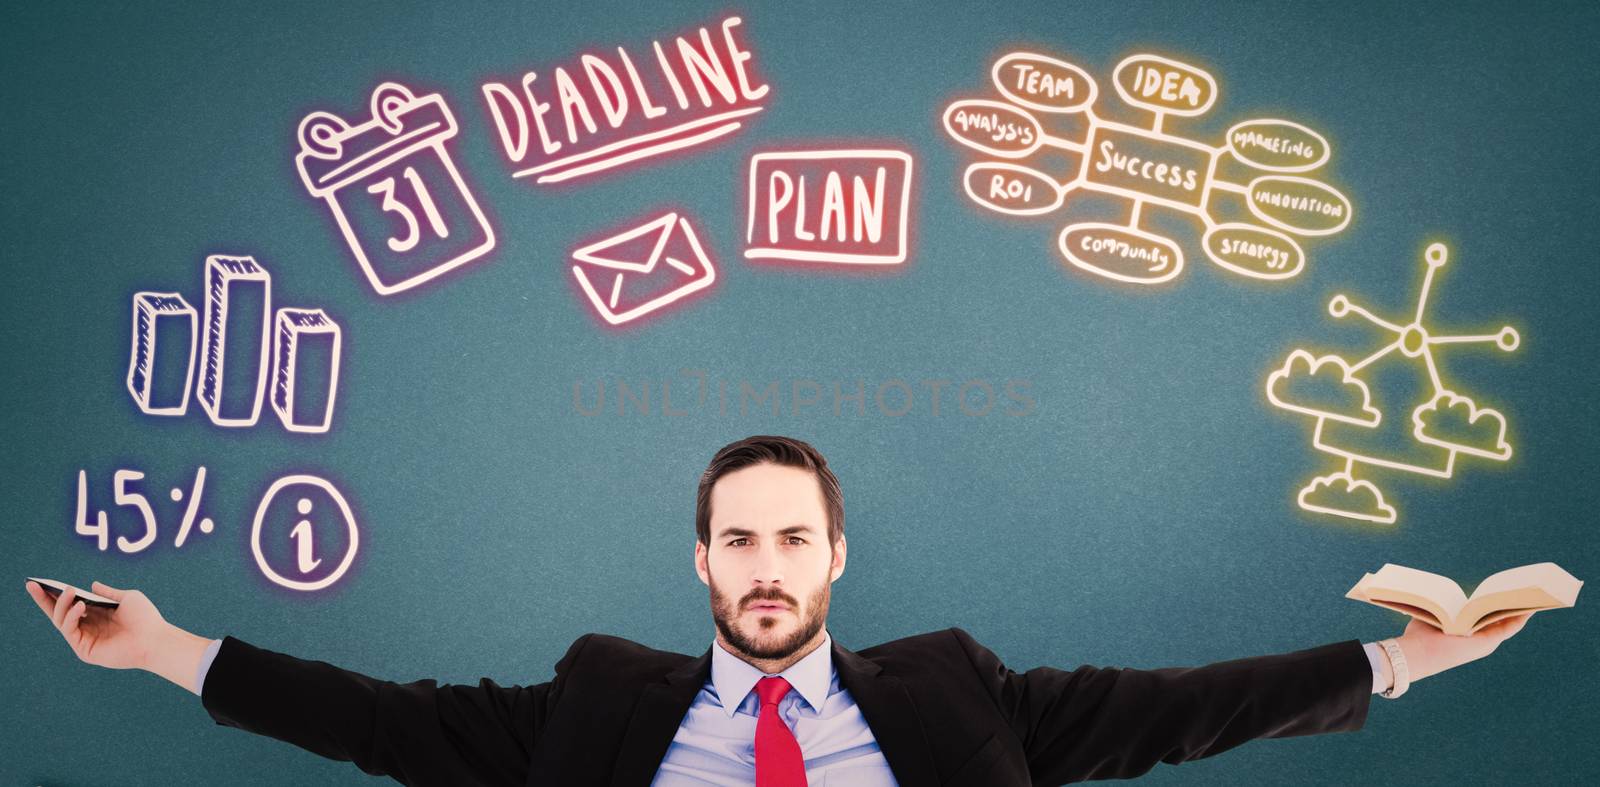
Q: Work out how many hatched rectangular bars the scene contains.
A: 3